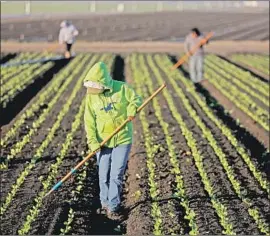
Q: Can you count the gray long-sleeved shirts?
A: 1